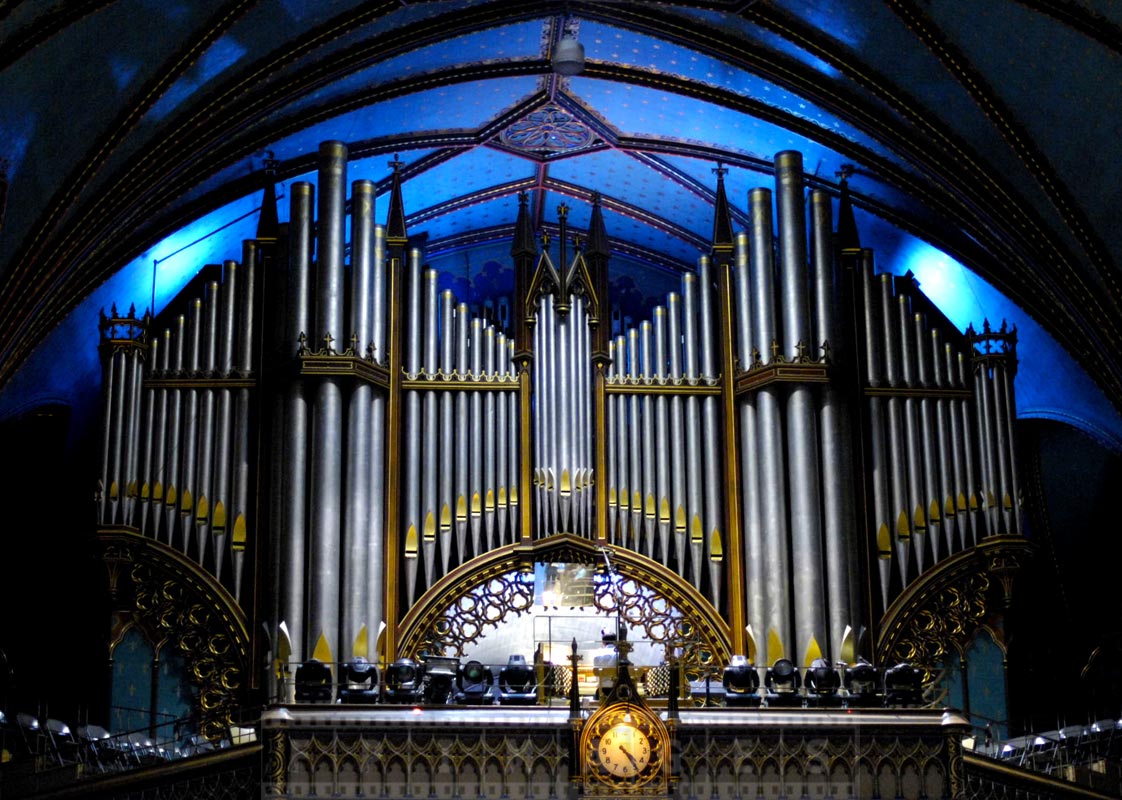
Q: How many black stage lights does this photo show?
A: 11